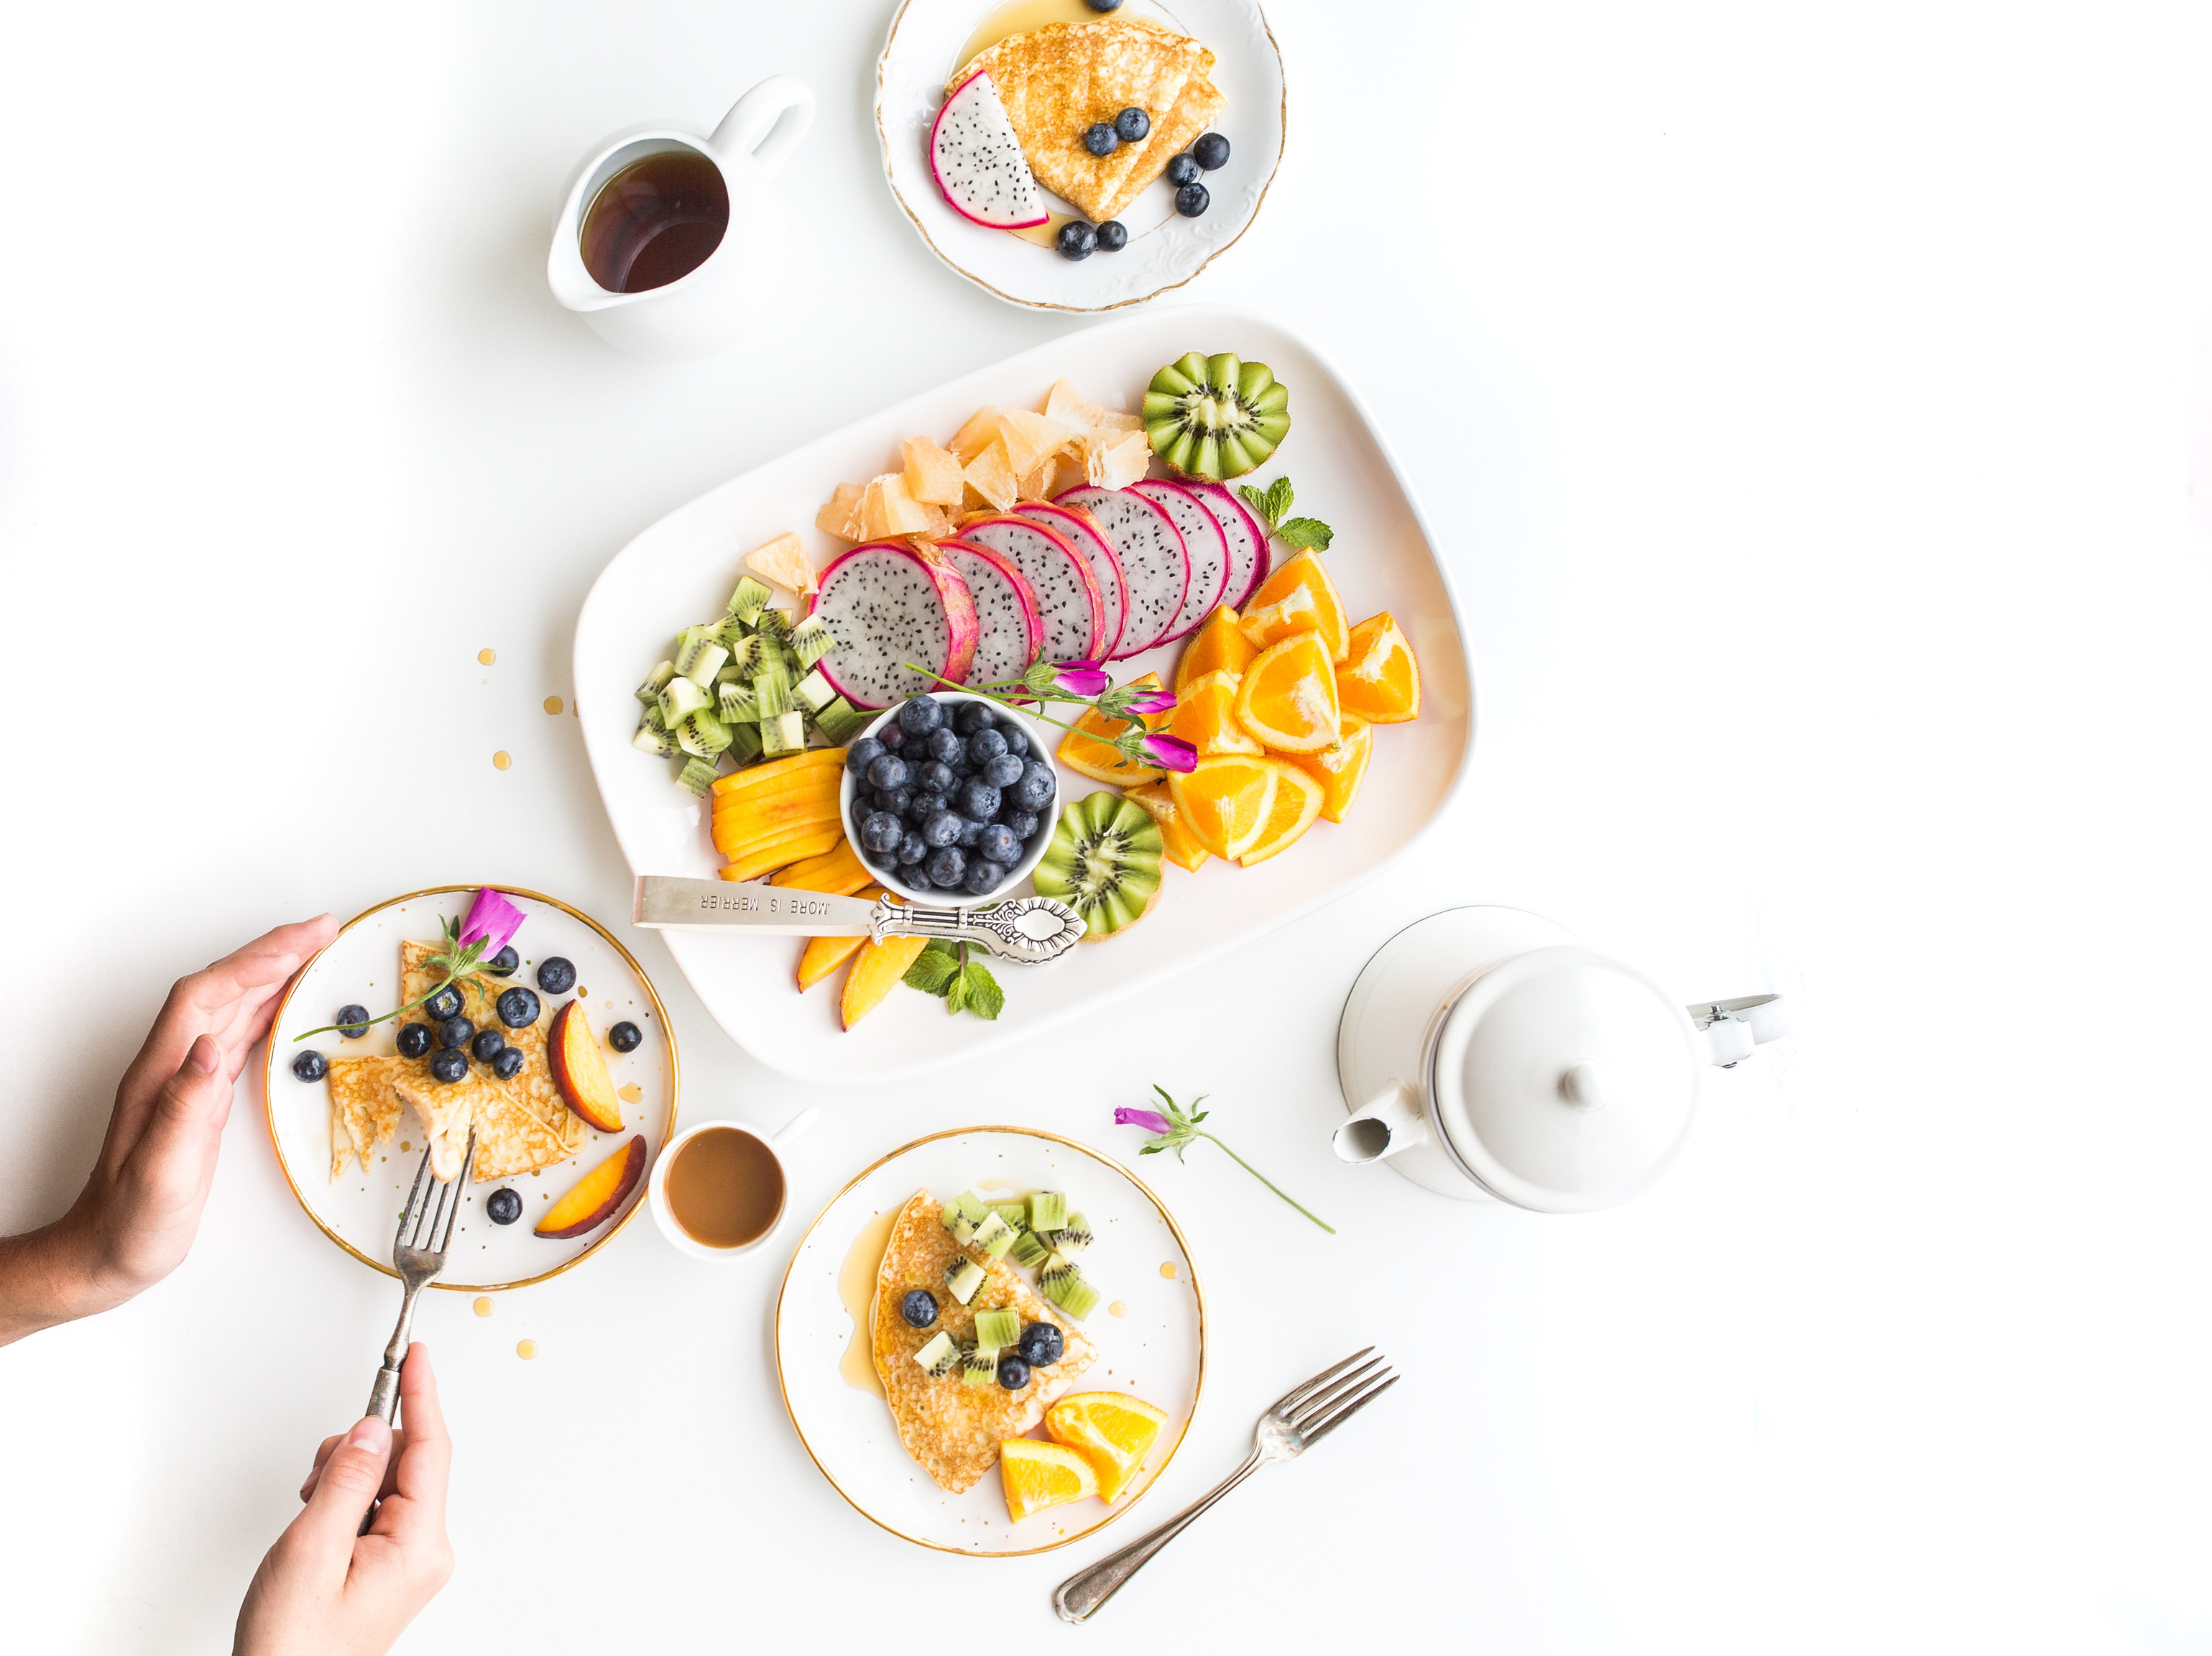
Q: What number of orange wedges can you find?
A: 12